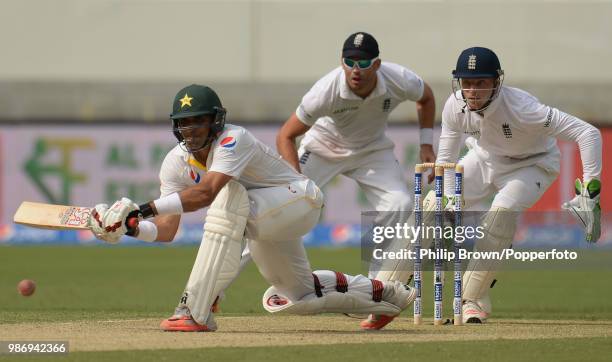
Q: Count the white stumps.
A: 3